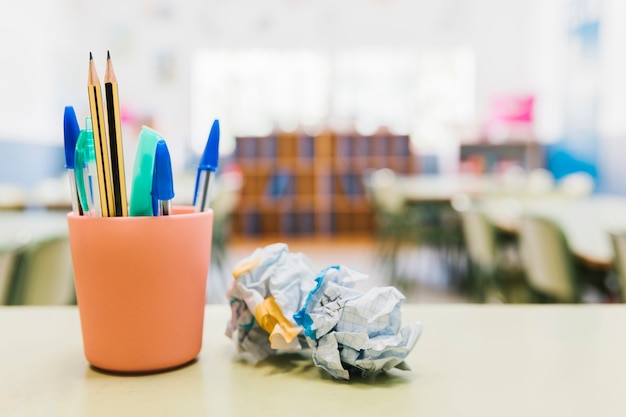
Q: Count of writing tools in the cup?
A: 7